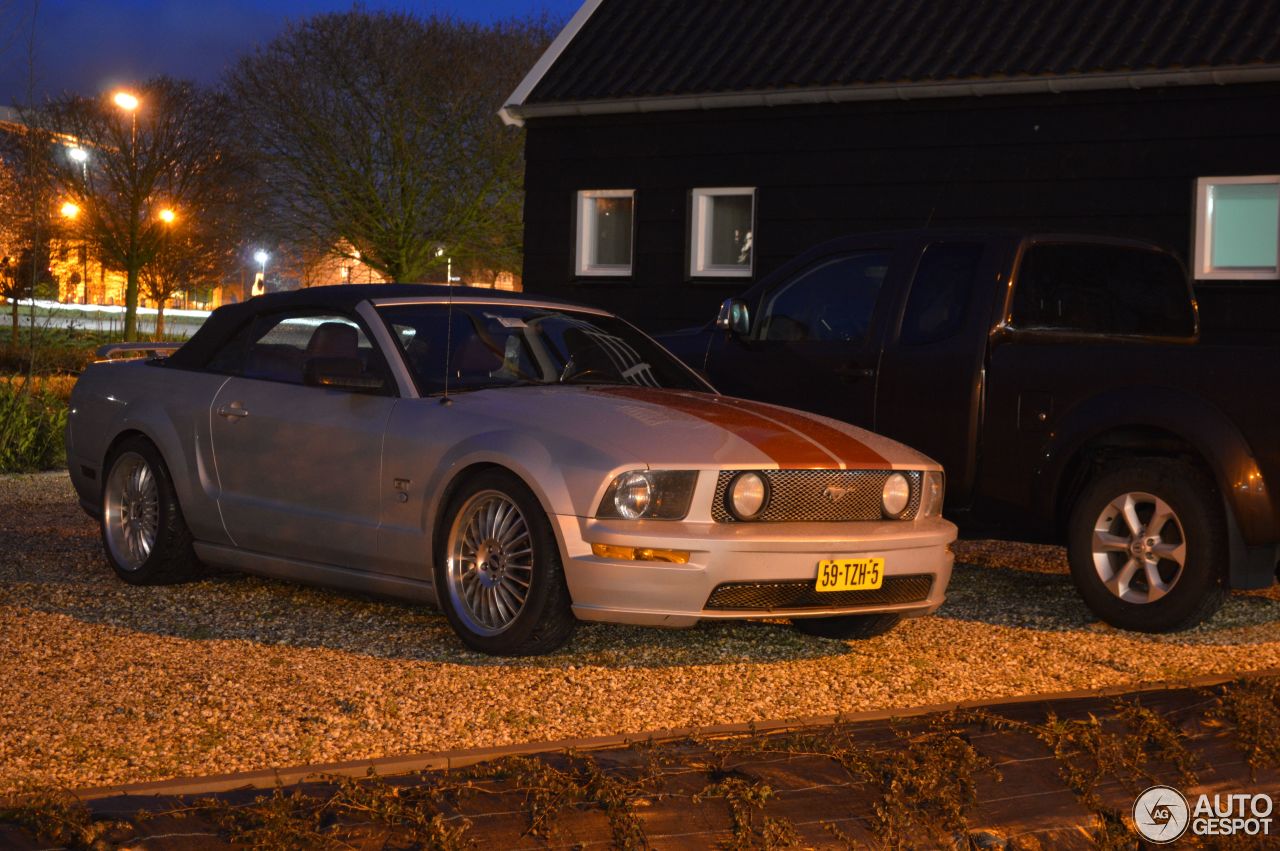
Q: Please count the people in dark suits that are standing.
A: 0